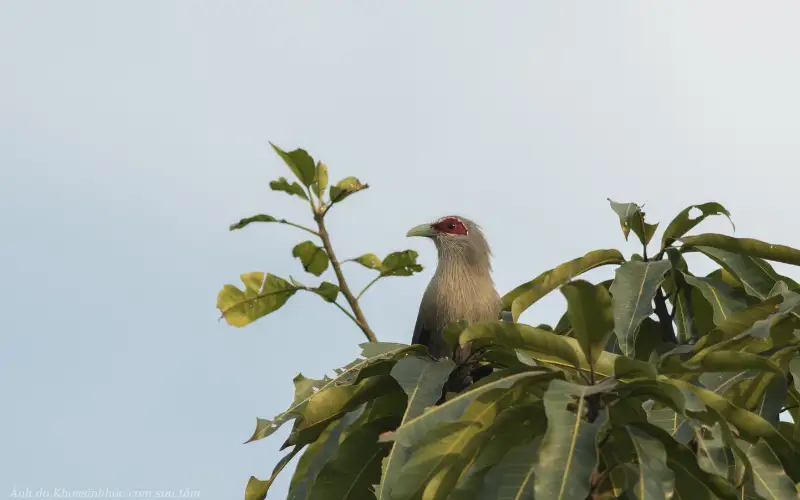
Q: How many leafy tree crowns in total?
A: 1